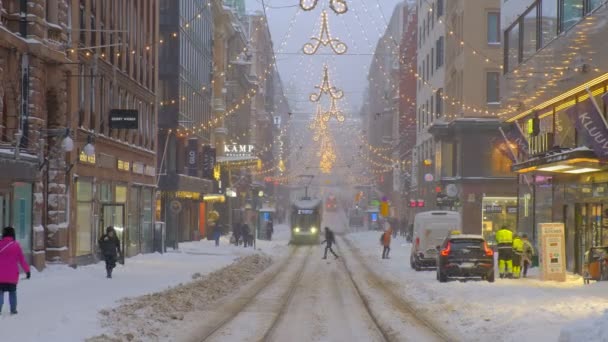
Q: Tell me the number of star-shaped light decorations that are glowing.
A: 0